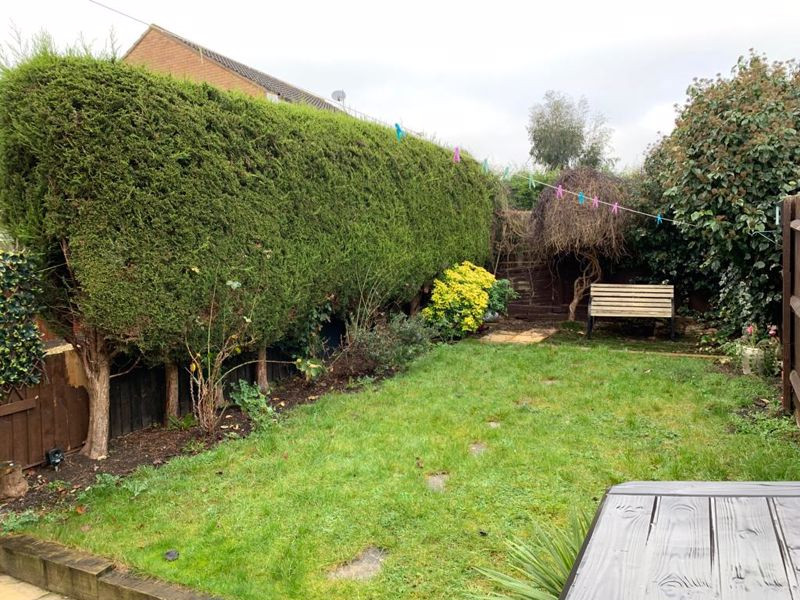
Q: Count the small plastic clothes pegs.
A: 10